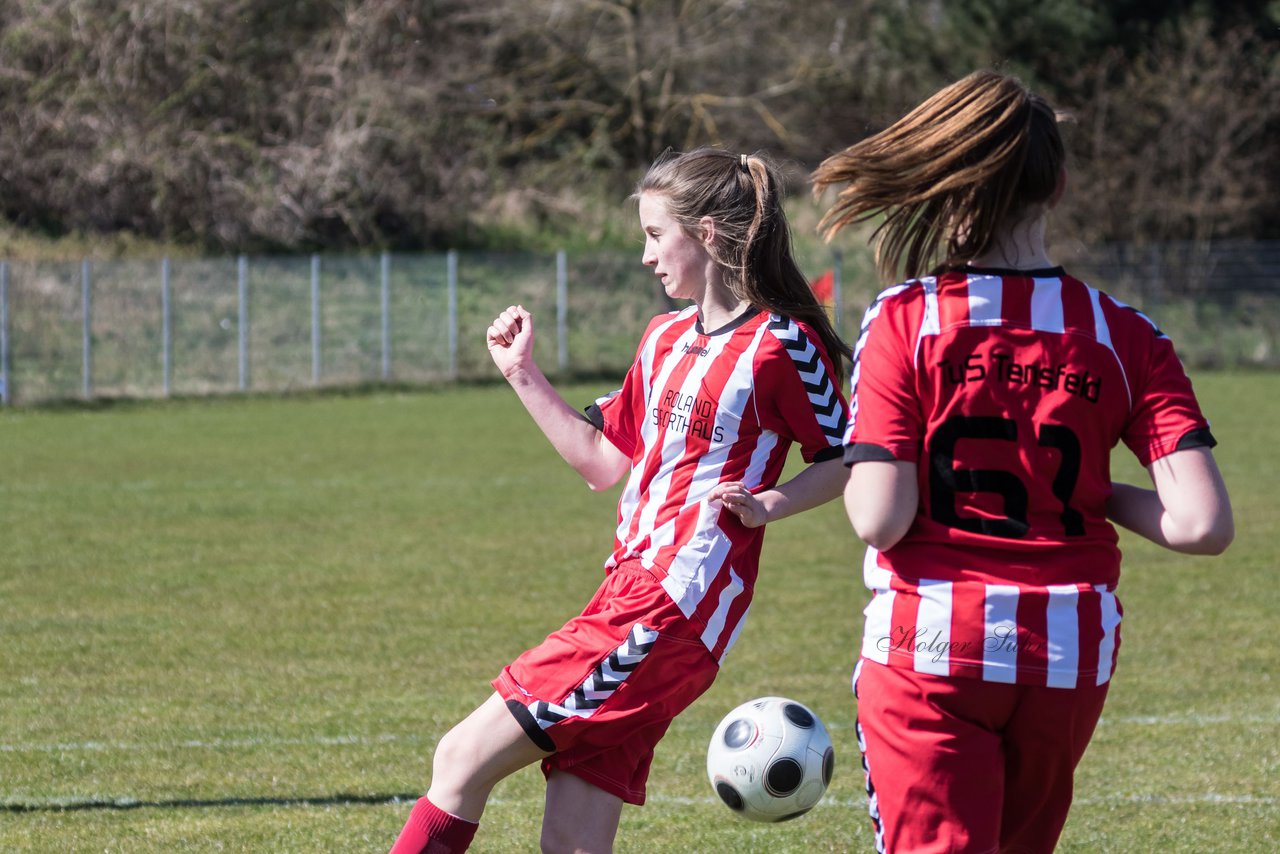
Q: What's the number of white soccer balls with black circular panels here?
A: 1